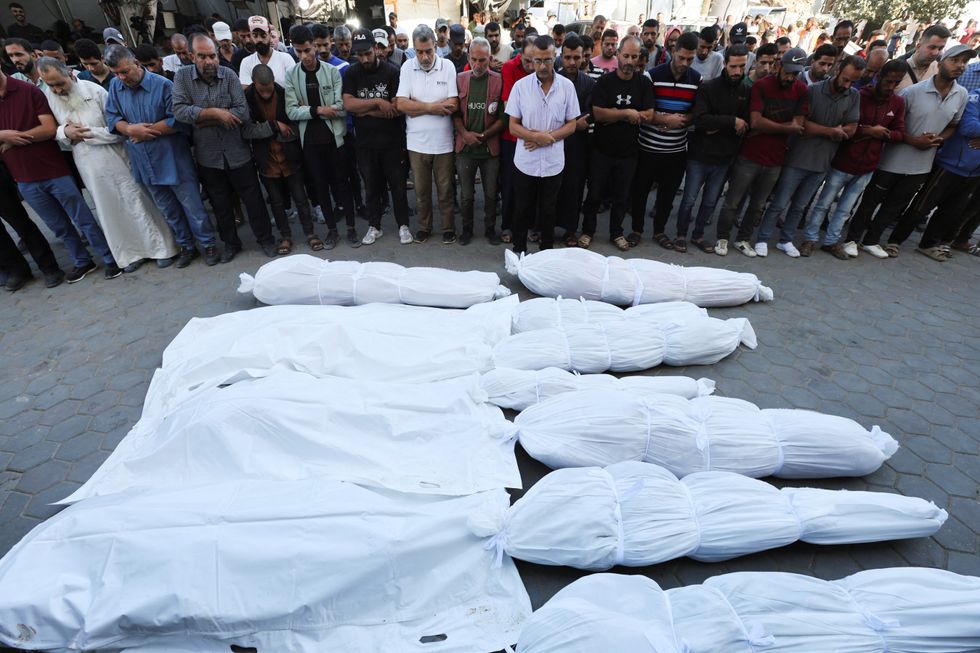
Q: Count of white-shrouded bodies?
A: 11